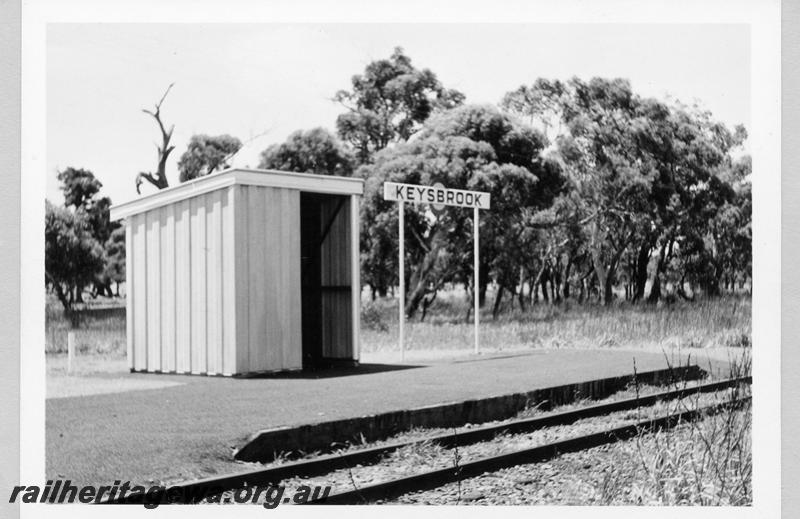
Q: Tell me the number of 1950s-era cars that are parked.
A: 0